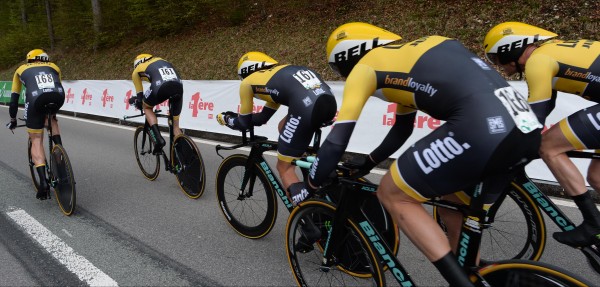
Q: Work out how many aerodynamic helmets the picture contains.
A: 5